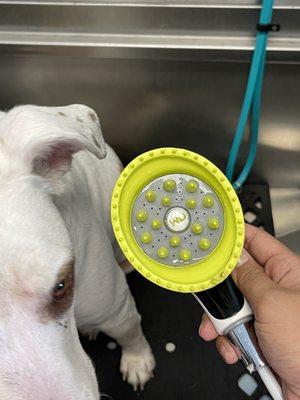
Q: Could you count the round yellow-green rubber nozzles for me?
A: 15